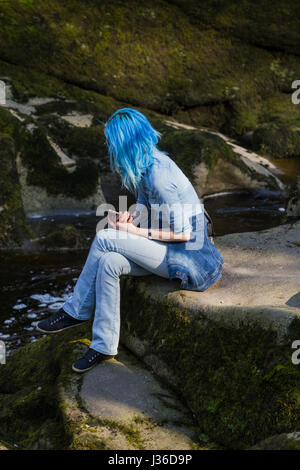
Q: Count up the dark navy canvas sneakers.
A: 2